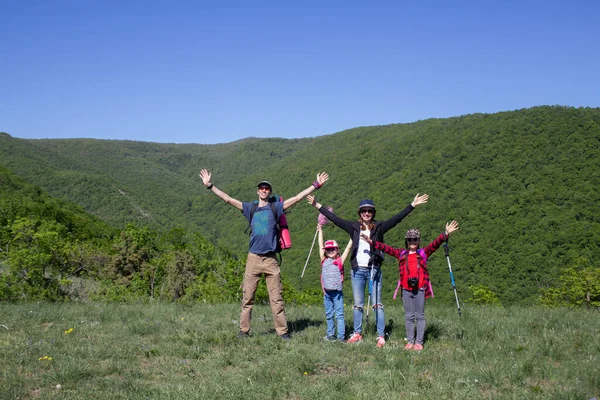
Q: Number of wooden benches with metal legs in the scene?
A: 0